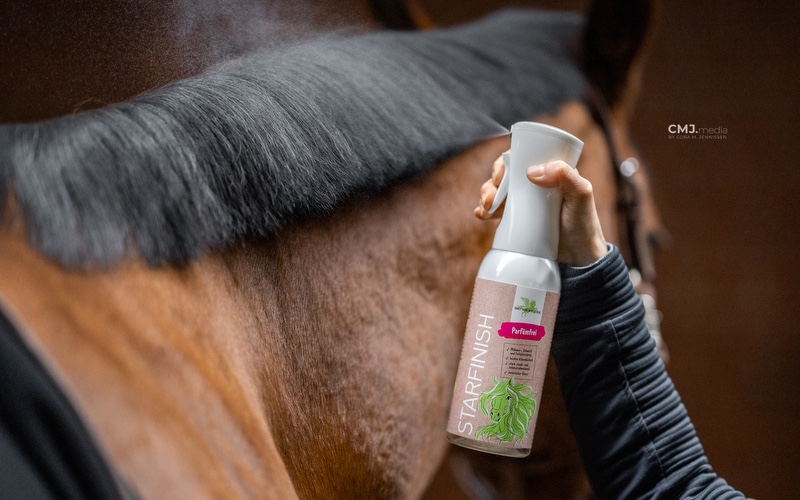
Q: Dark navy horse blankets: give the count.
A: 1